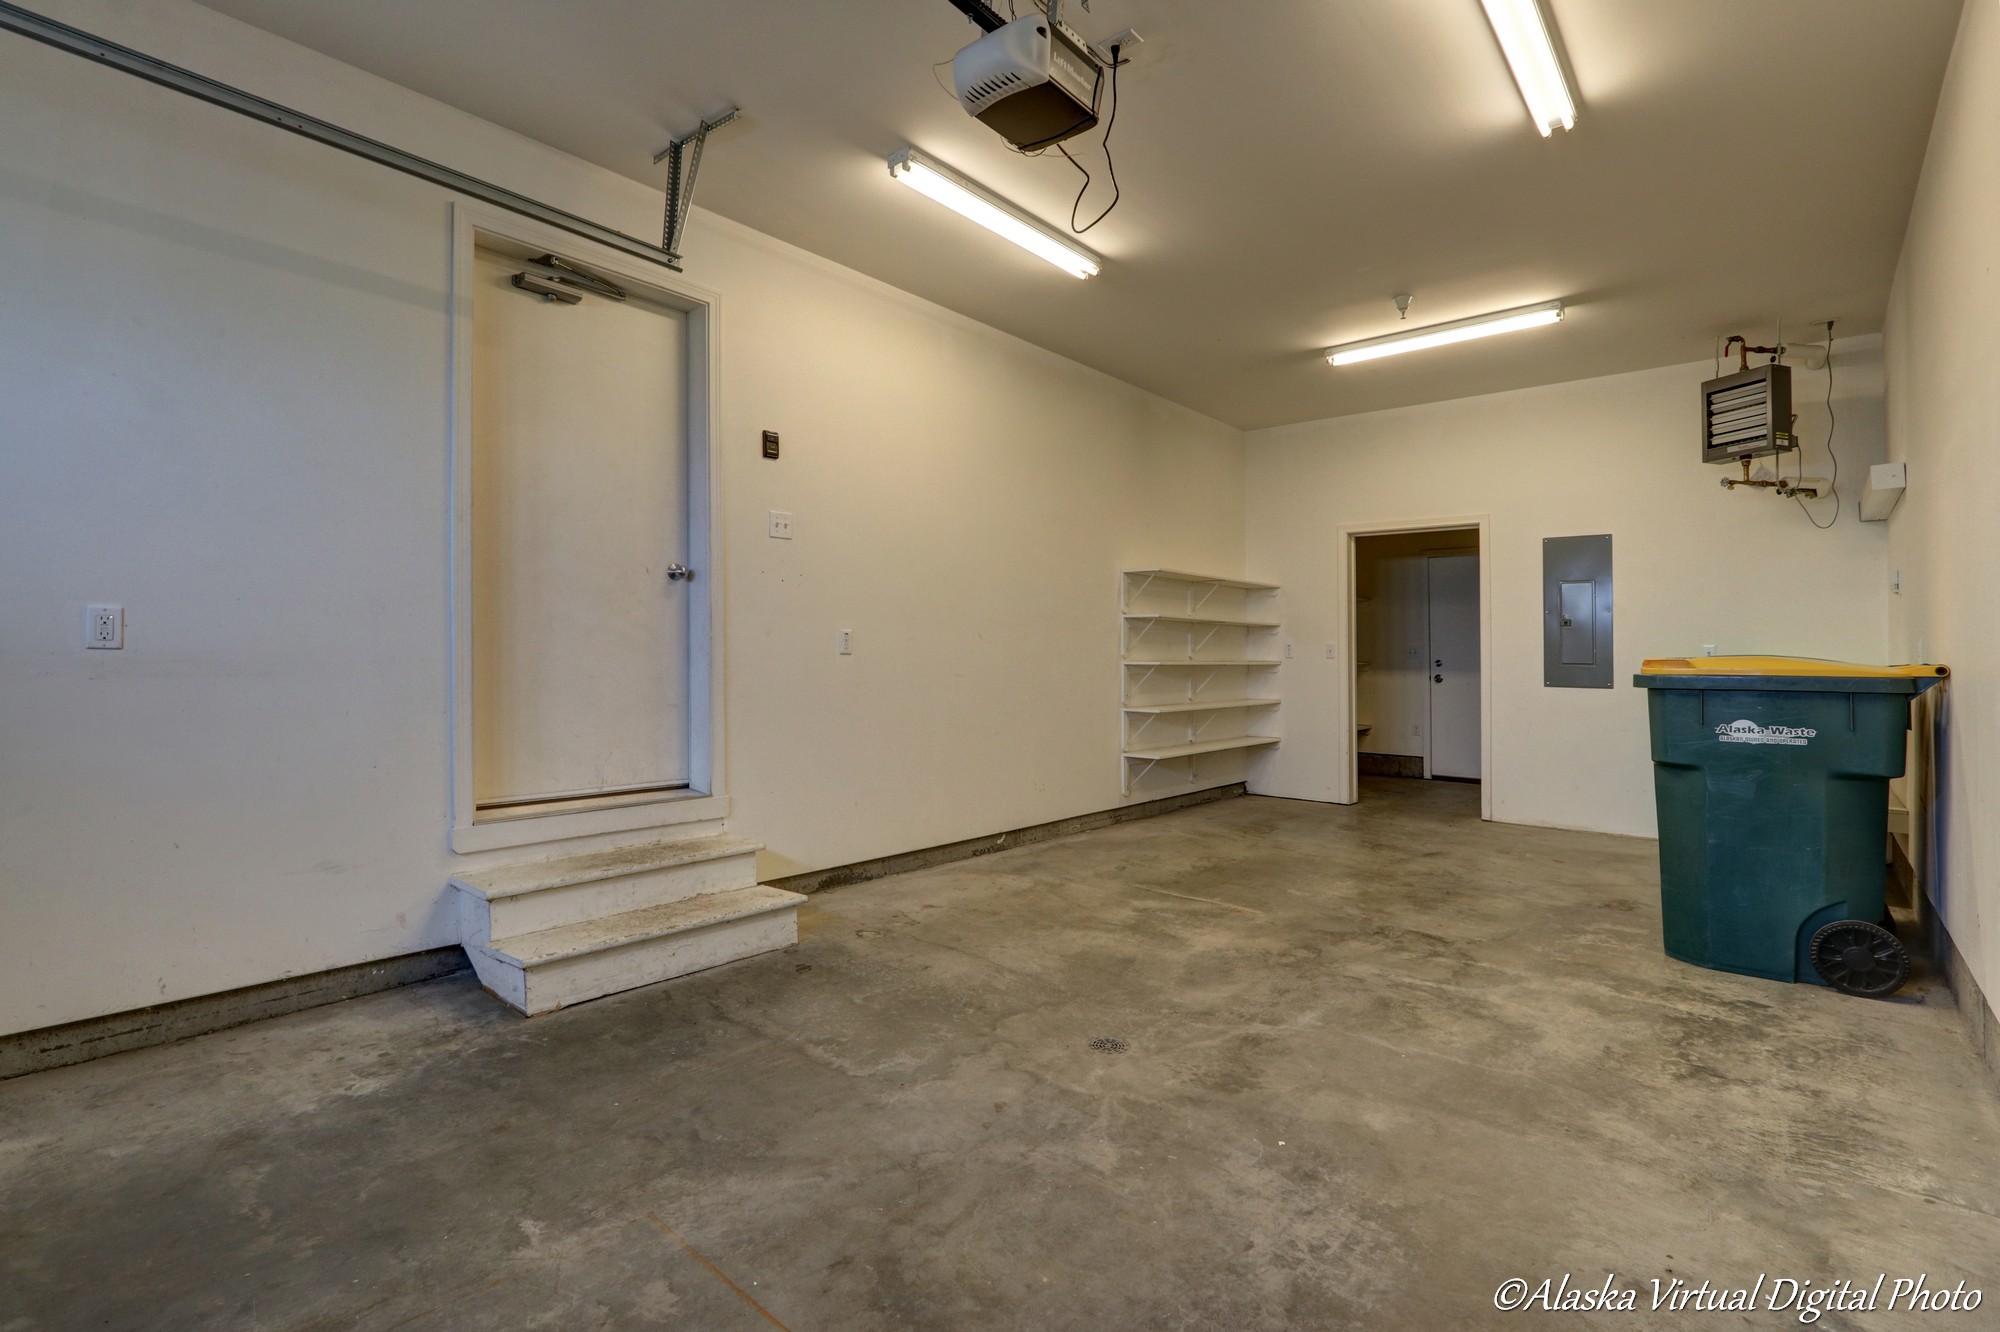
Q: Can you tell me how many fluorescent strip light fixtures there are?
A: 3